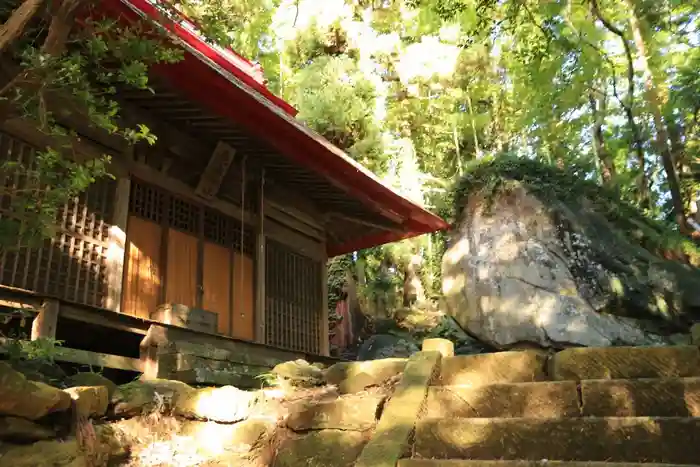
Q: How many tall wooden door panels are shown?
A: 4